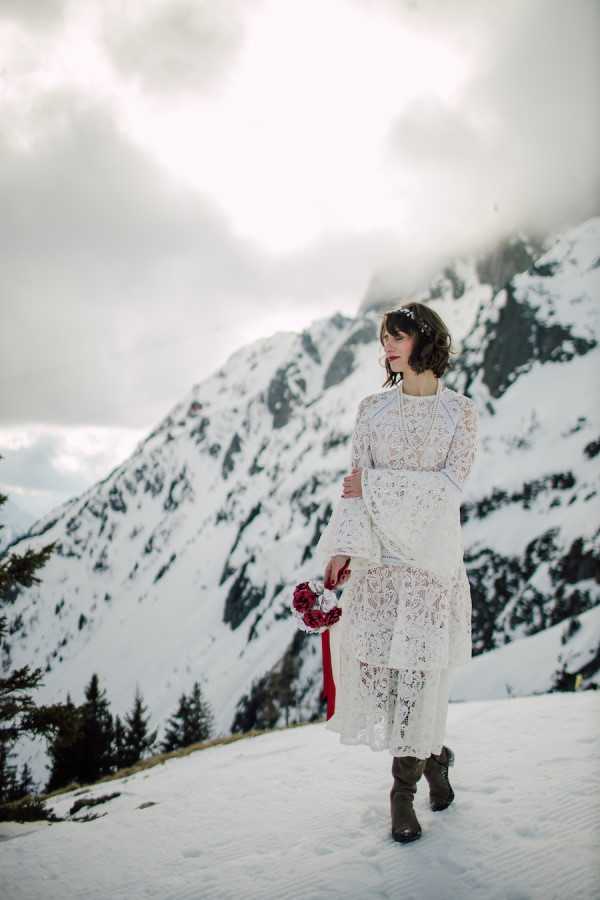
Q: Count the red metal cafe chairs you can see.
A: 0